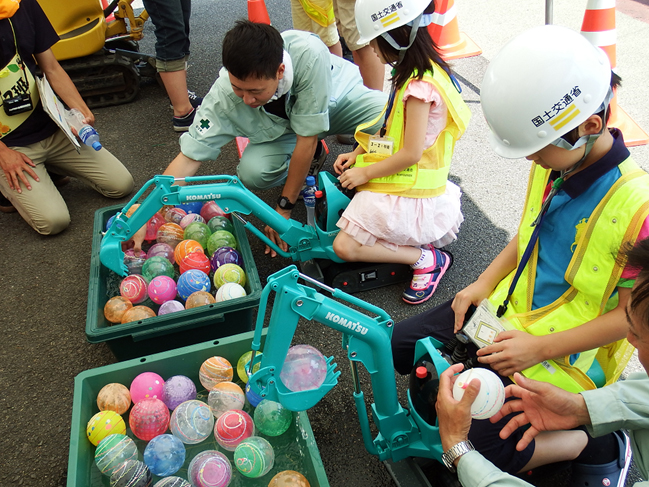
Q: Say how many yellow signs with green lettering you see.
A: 0